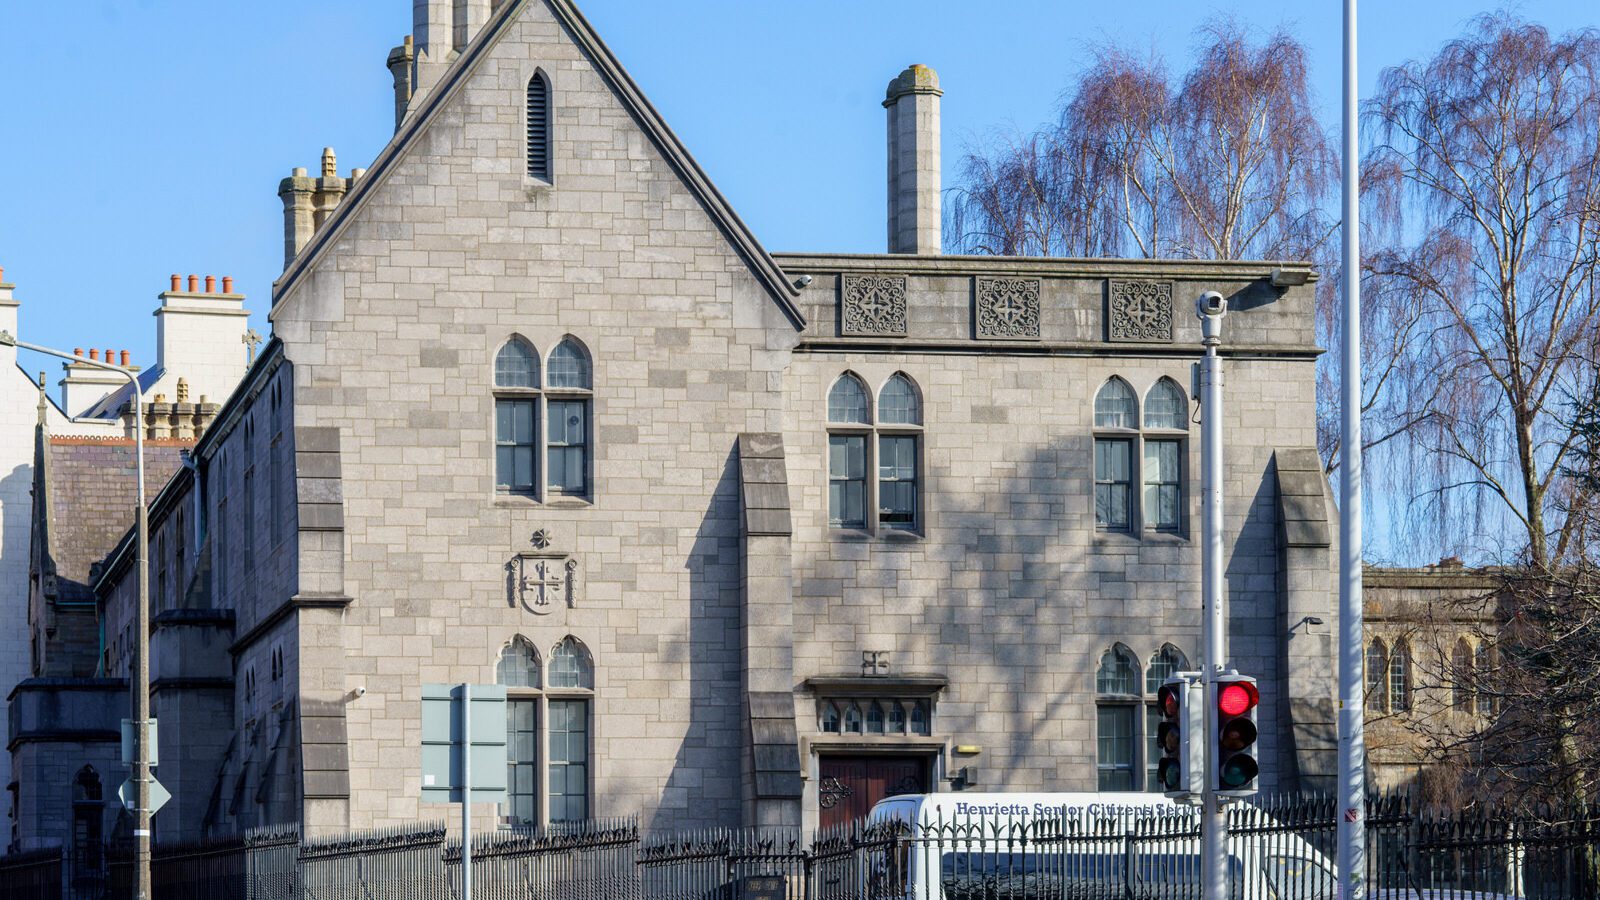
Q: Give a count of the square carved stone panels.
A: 3